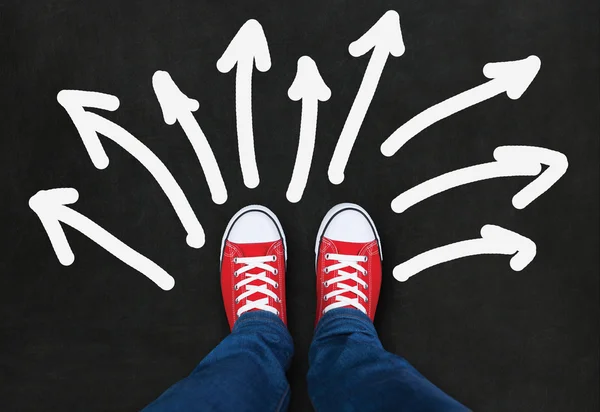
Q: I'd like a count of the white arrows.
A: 9